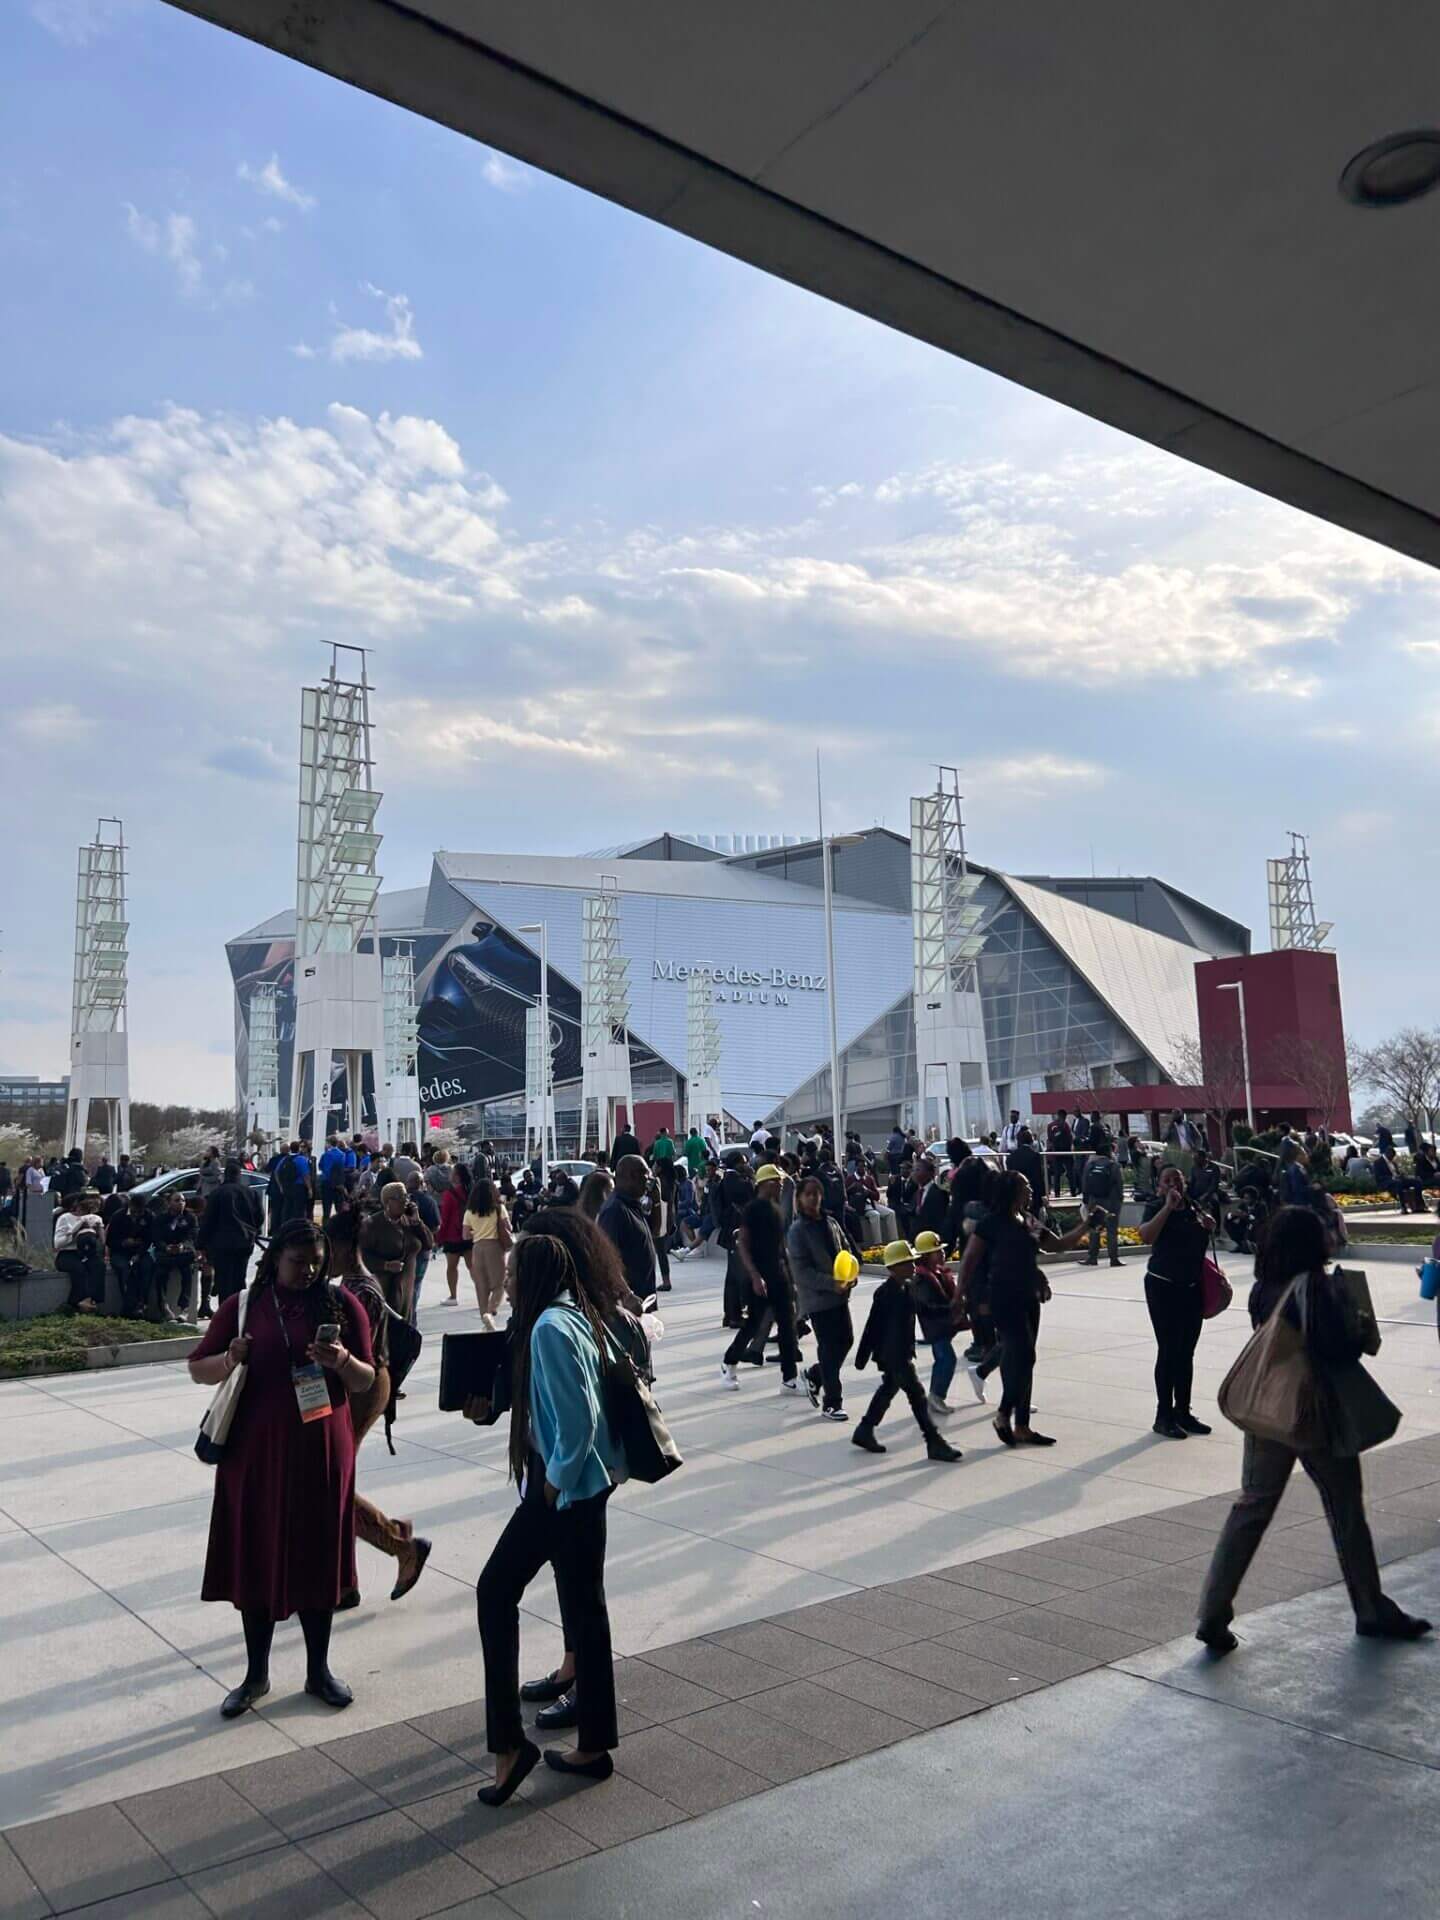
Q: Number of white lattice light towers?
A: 9